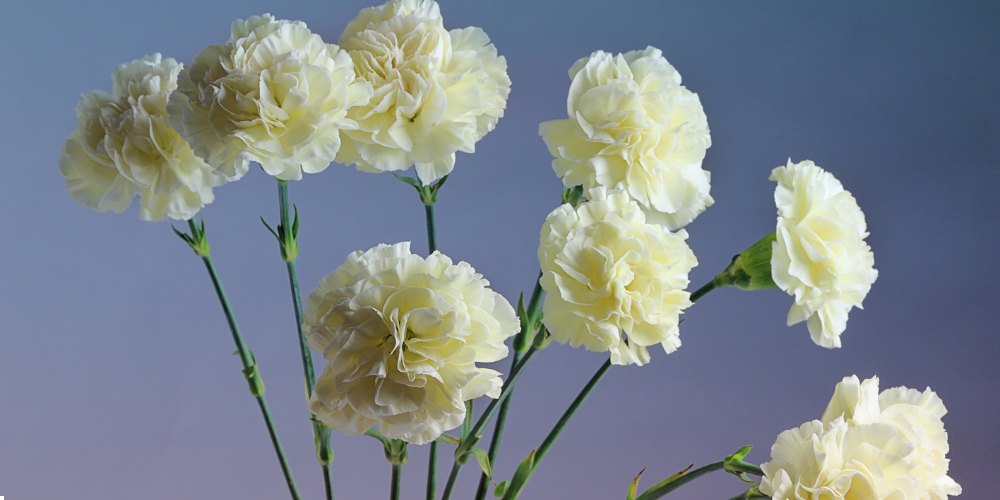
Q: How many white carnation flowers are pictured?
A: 8